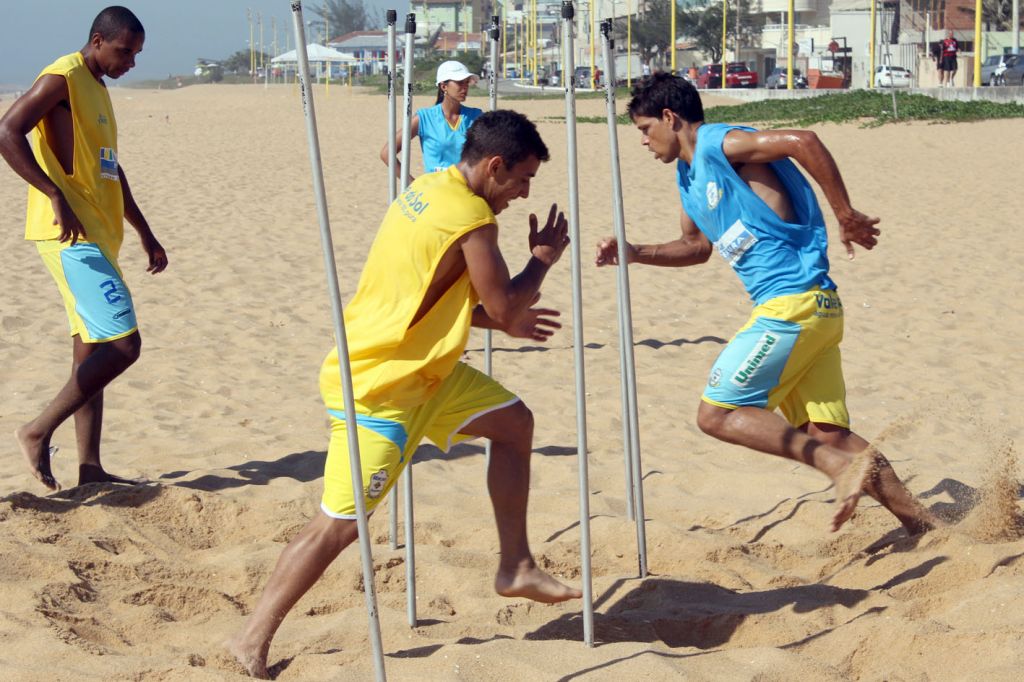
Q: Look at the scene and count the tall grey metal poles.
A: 7